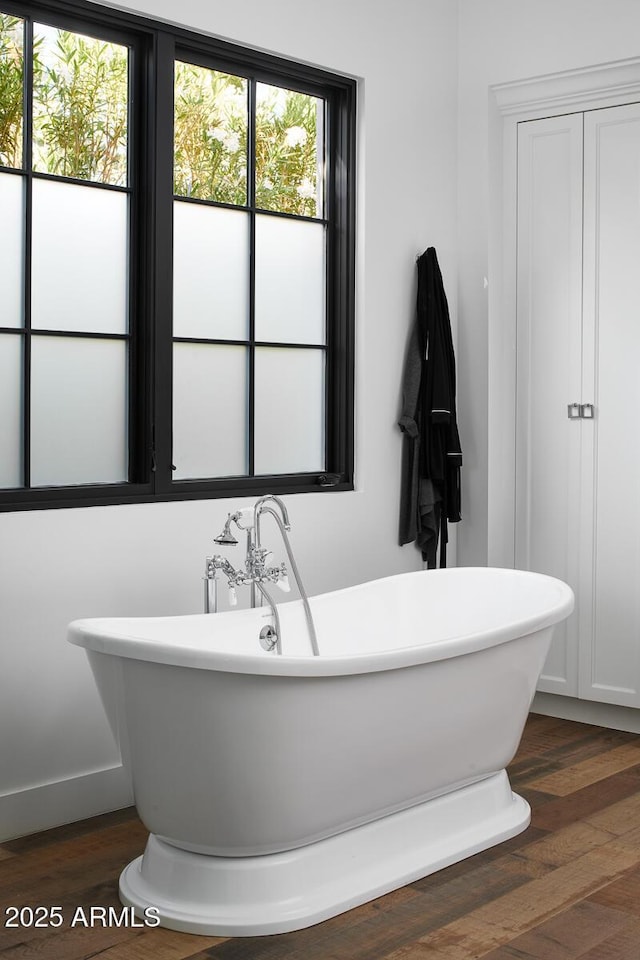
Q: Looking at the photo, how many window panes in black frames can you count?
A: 12